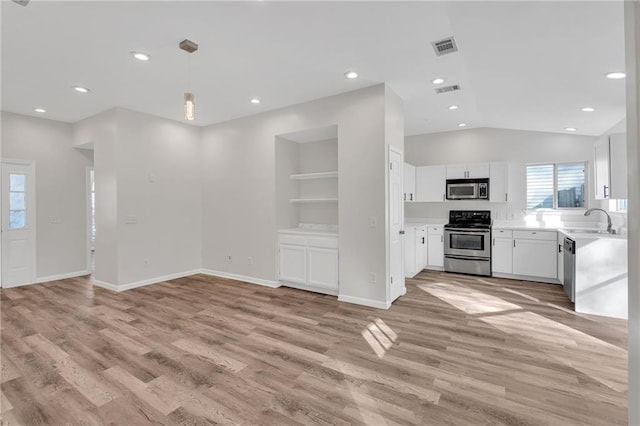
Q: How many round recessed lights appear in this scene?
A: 11